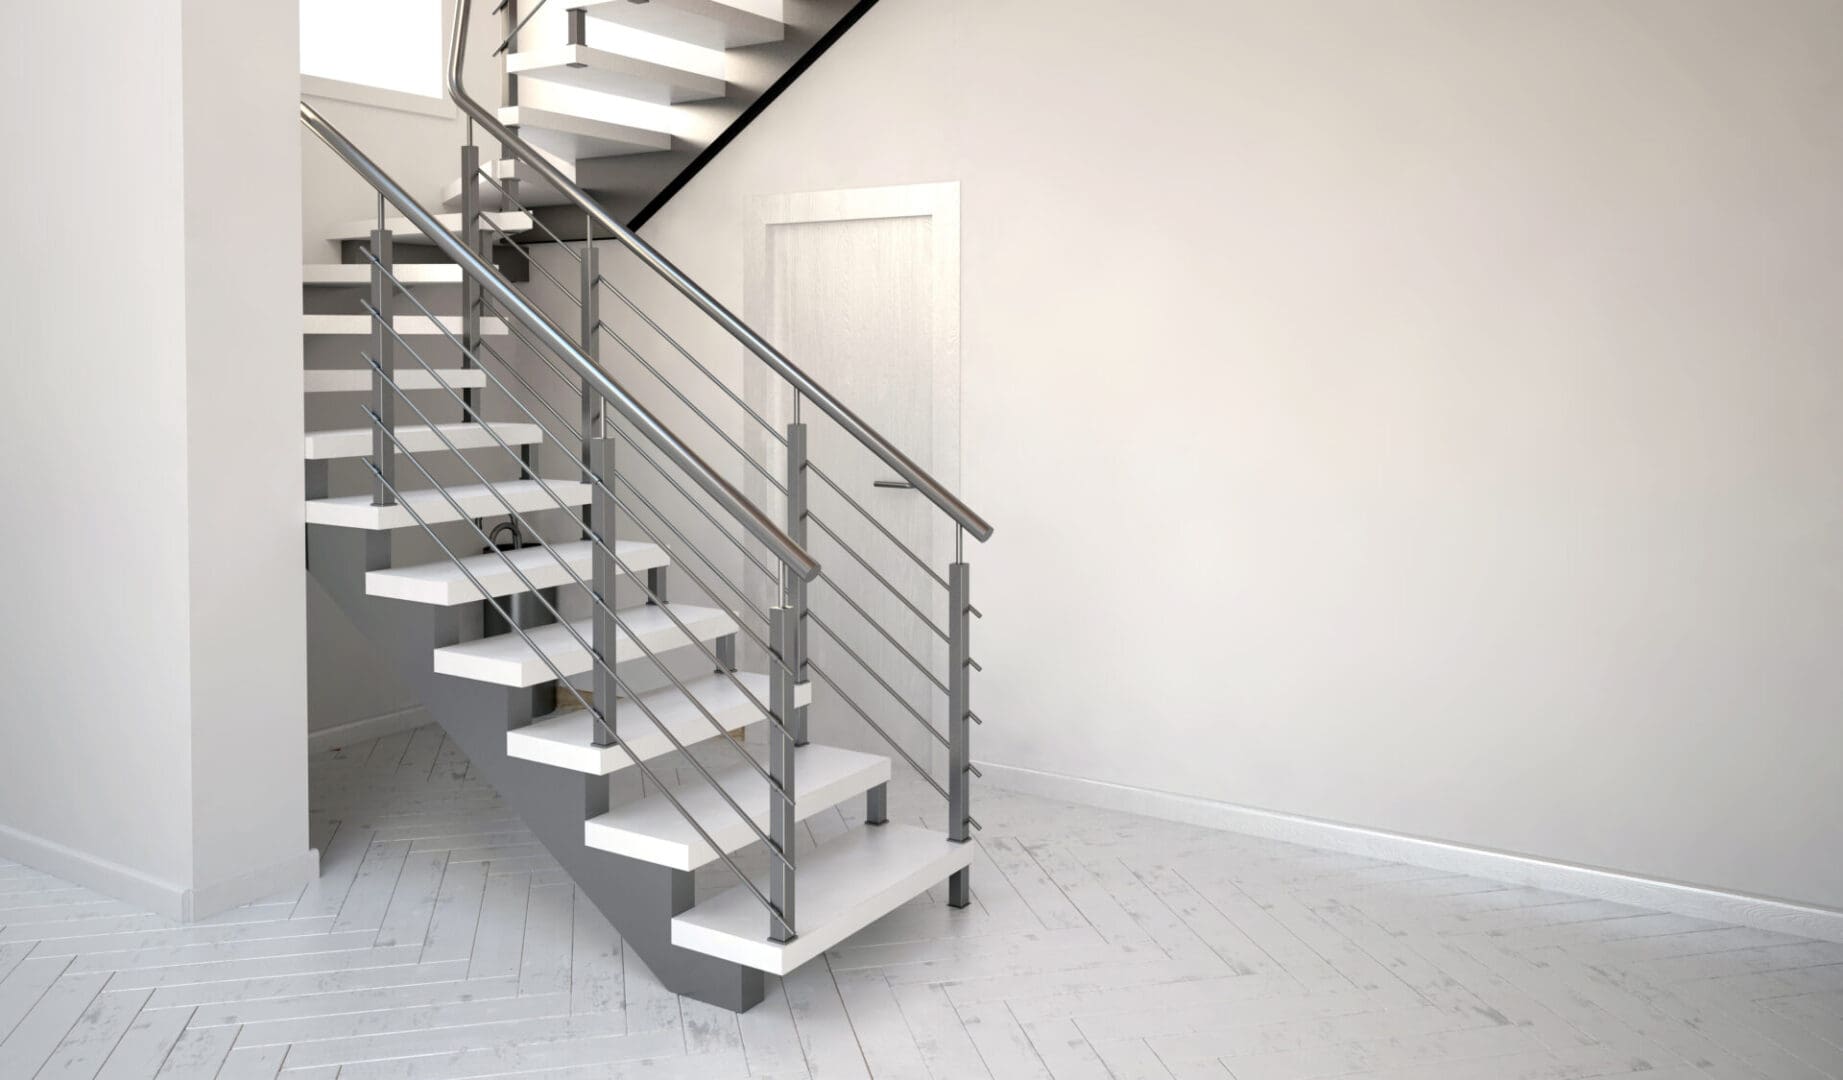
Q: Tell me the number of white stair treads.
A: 15